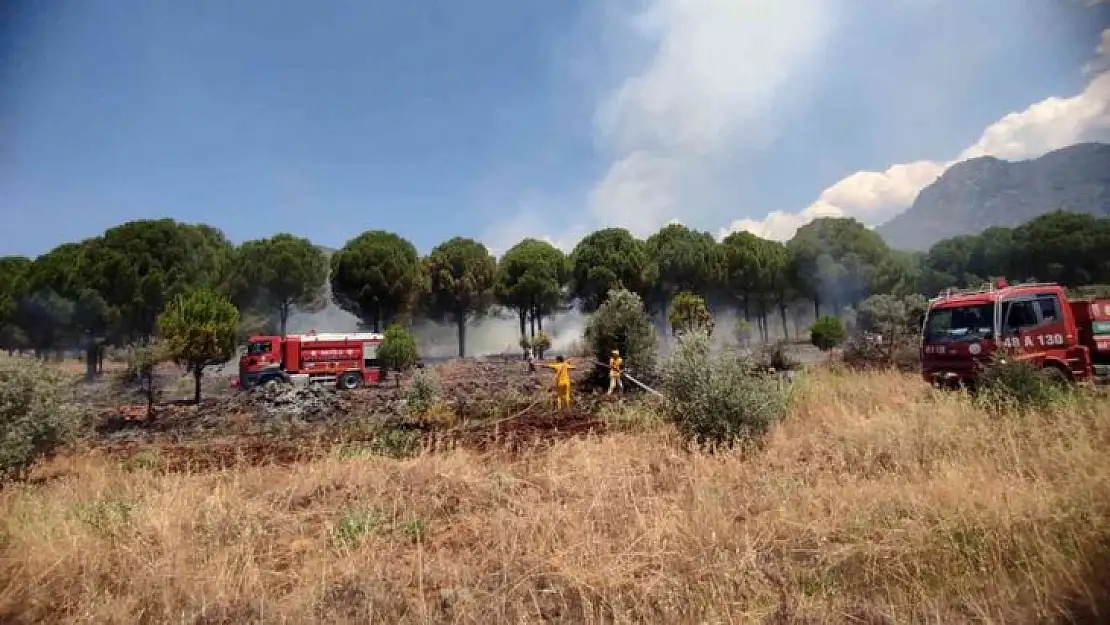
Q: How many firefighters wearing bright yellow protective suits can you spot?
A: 2